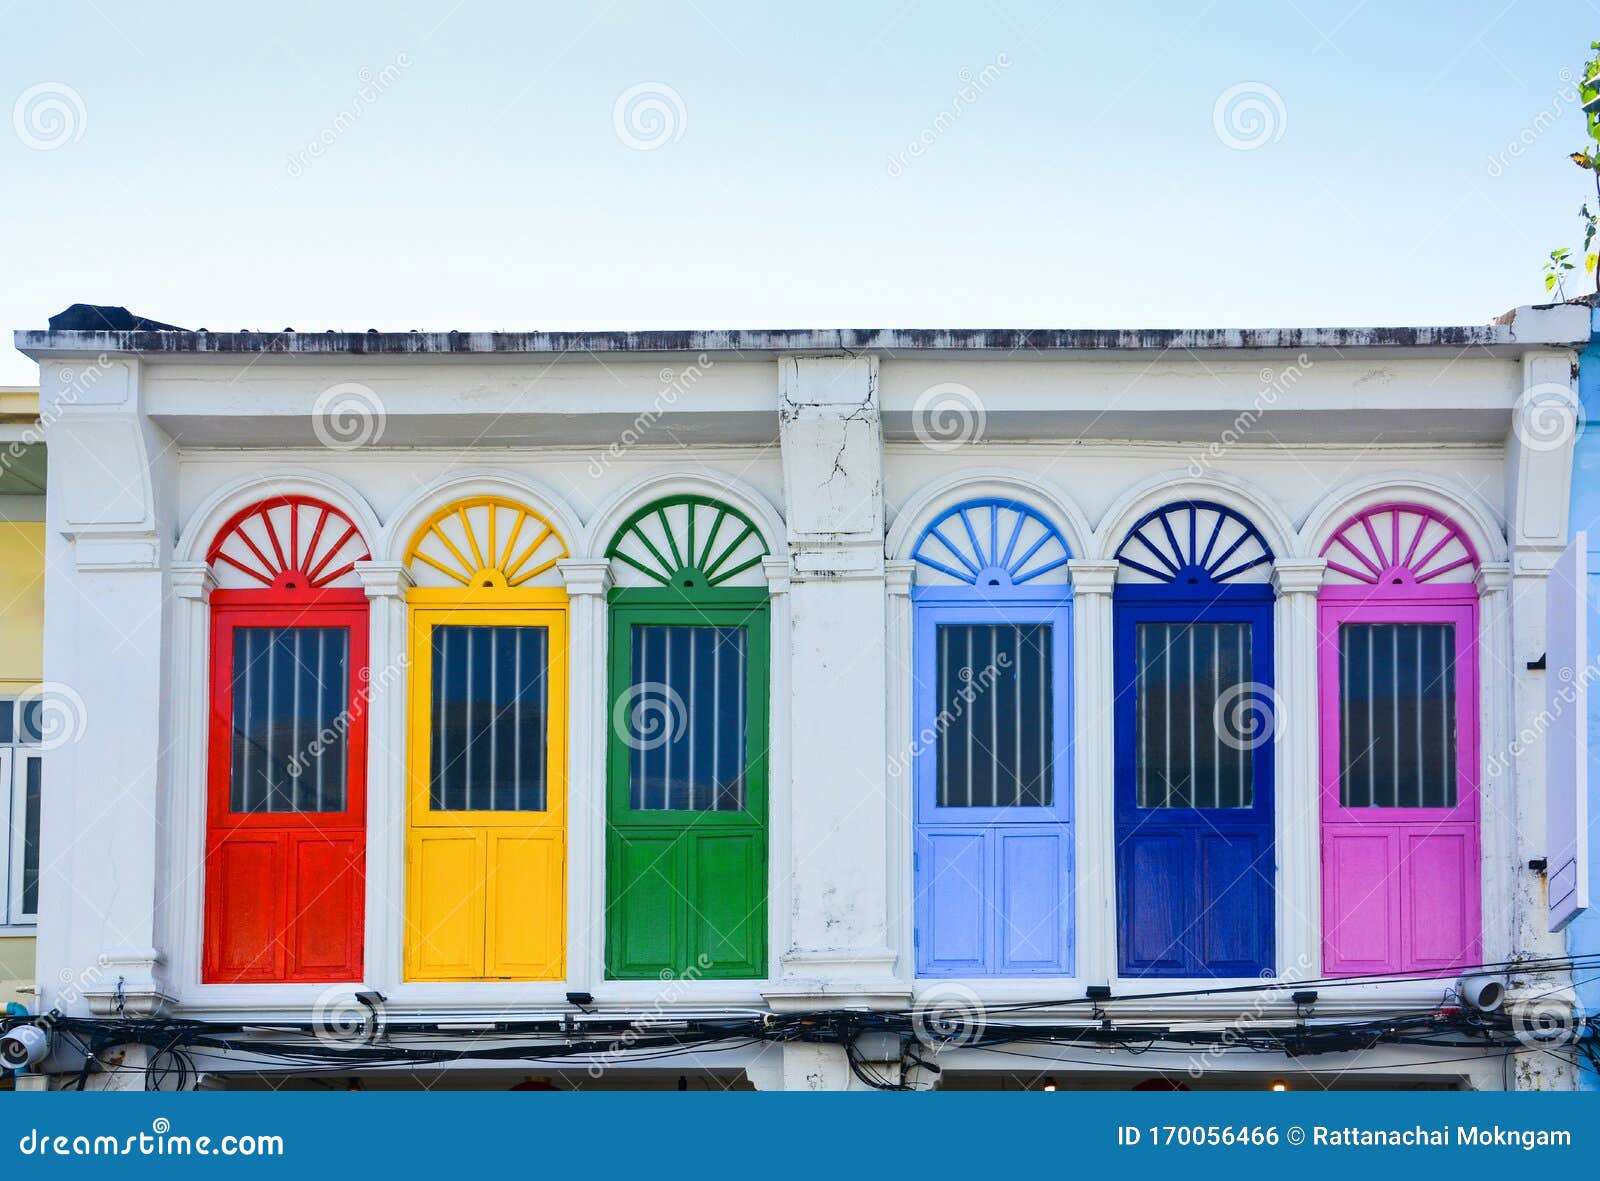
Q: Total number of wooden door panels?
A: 12